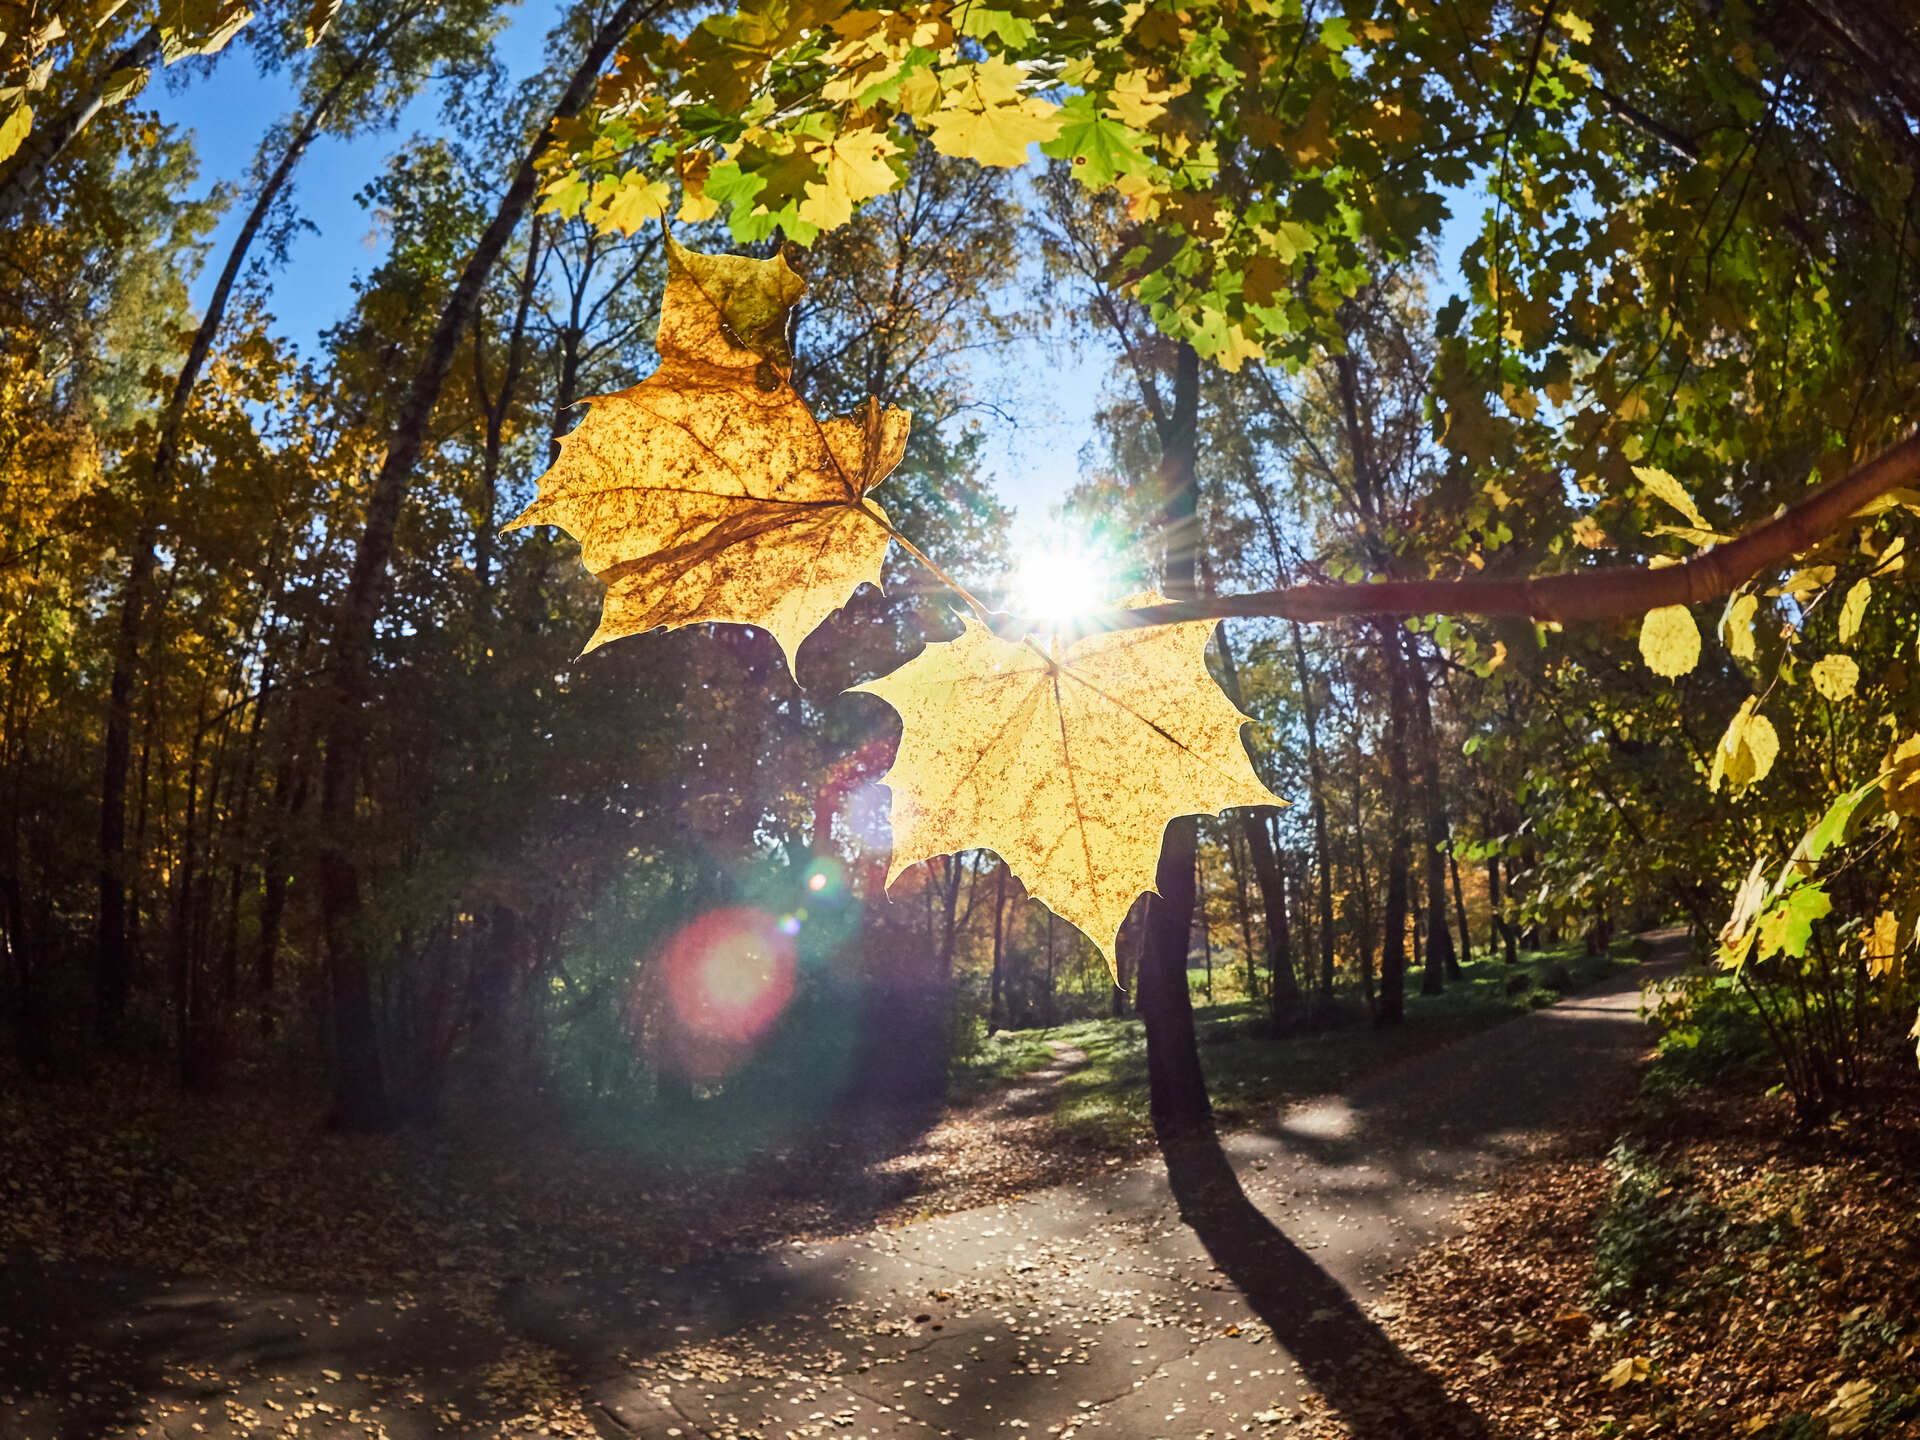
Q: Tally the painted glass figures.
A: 0